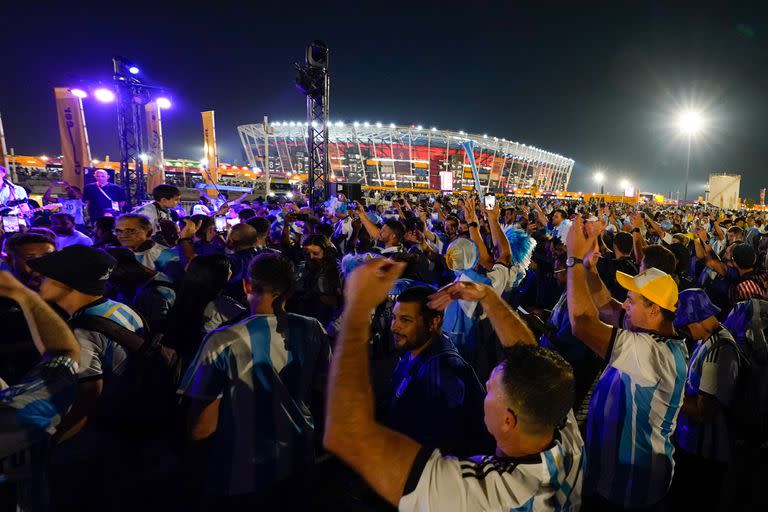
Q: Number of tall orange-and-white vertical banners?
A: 3